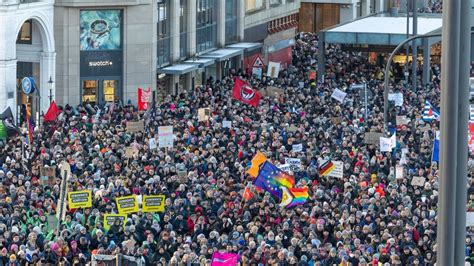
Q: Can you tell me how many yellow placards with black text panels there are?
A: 4